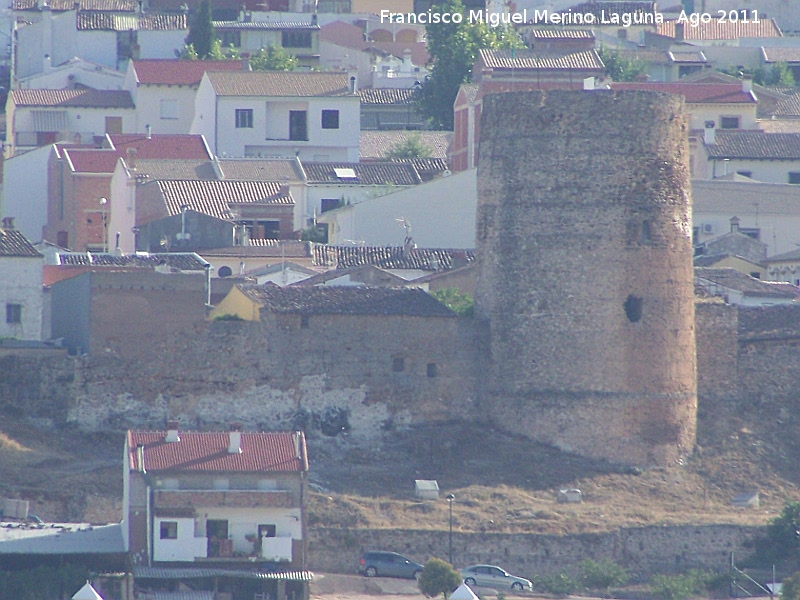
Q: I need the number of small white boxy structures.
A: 3